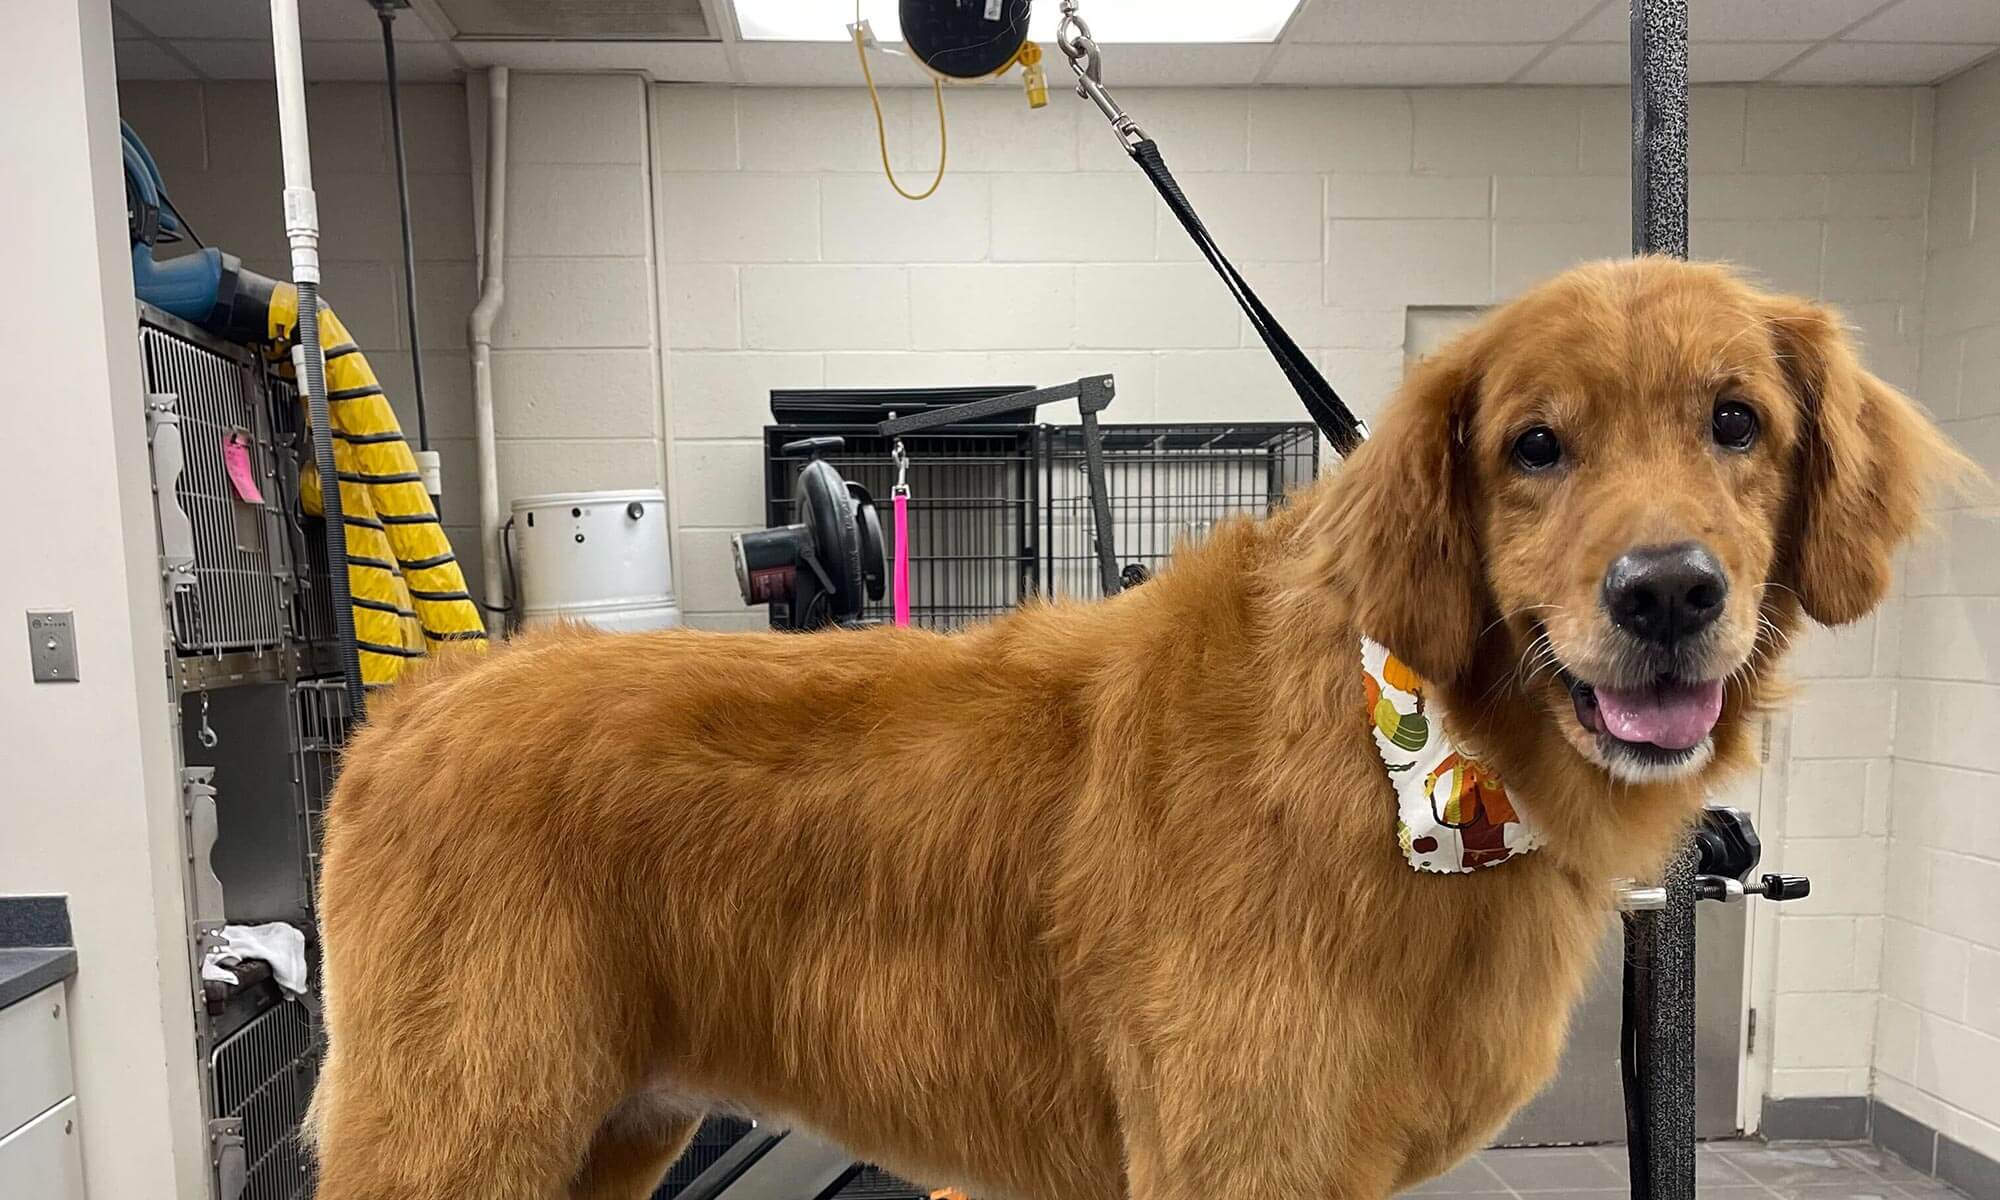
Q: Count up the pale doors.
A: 1